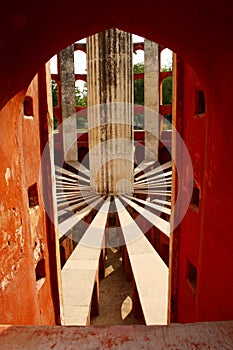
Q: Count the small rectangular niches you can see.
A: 6